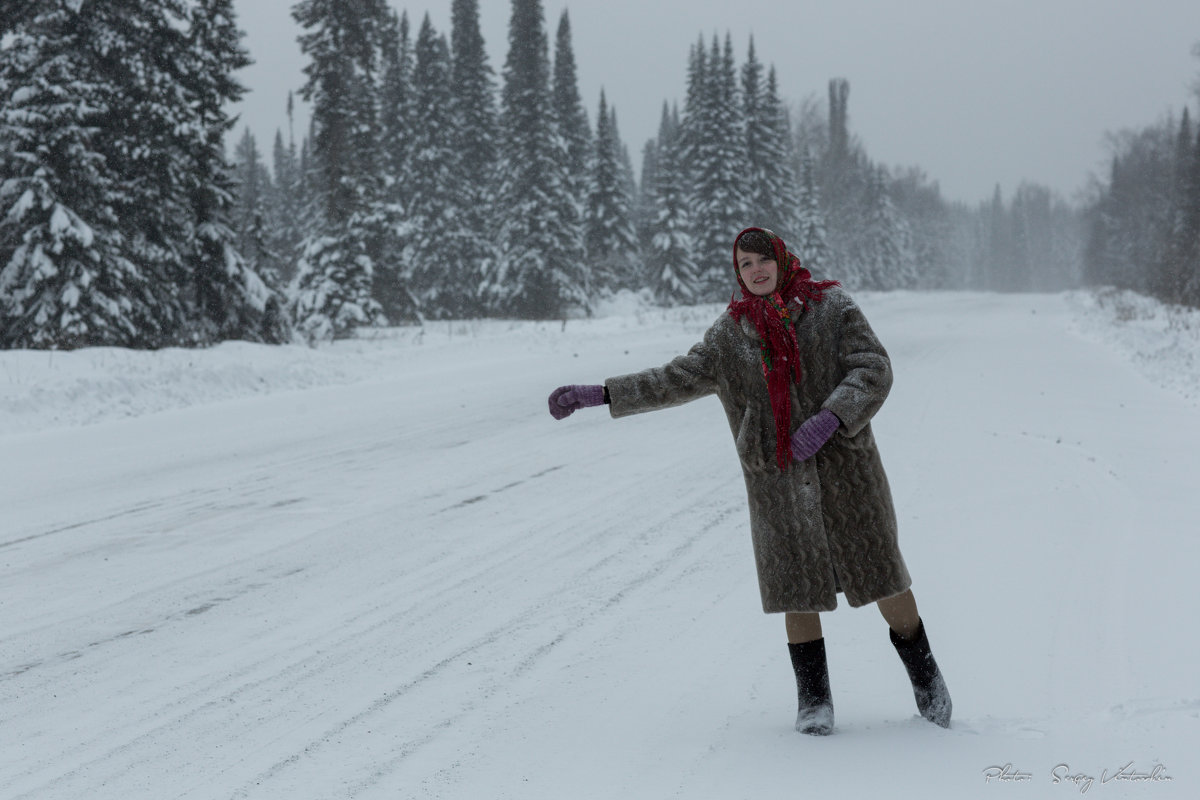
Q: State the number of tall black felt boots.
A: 2